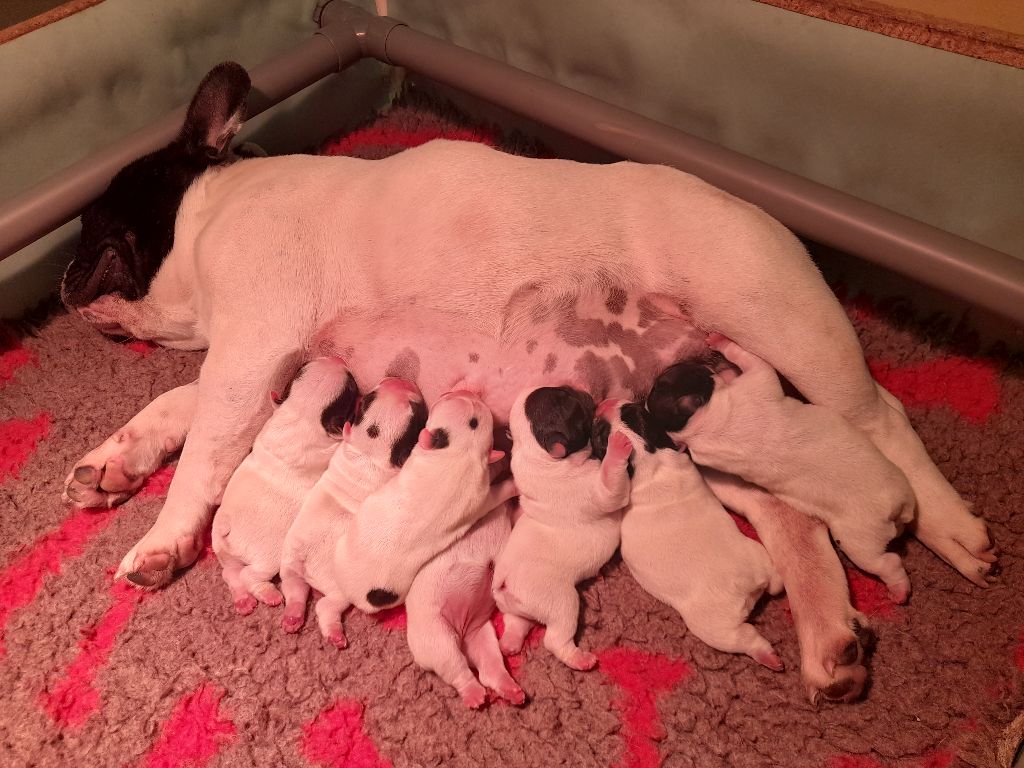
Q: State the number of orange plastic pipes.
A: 0